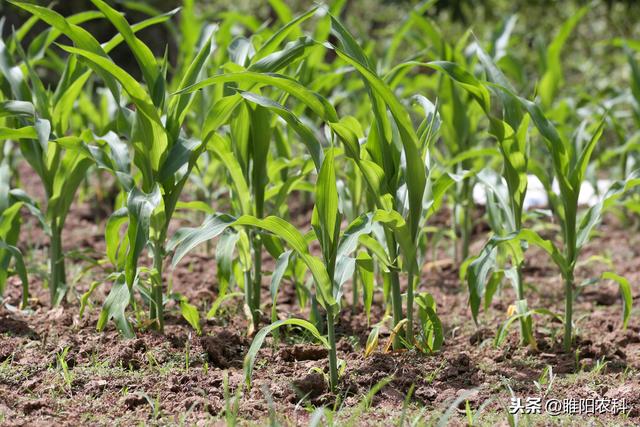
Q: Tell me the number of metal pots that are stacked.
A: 0